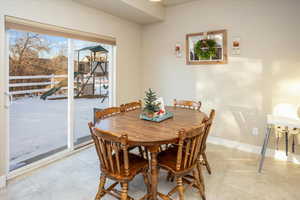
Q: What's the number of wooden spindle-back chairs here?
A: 6